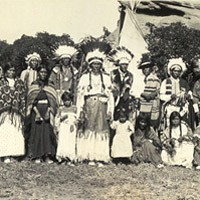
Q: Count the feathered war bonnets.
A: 5